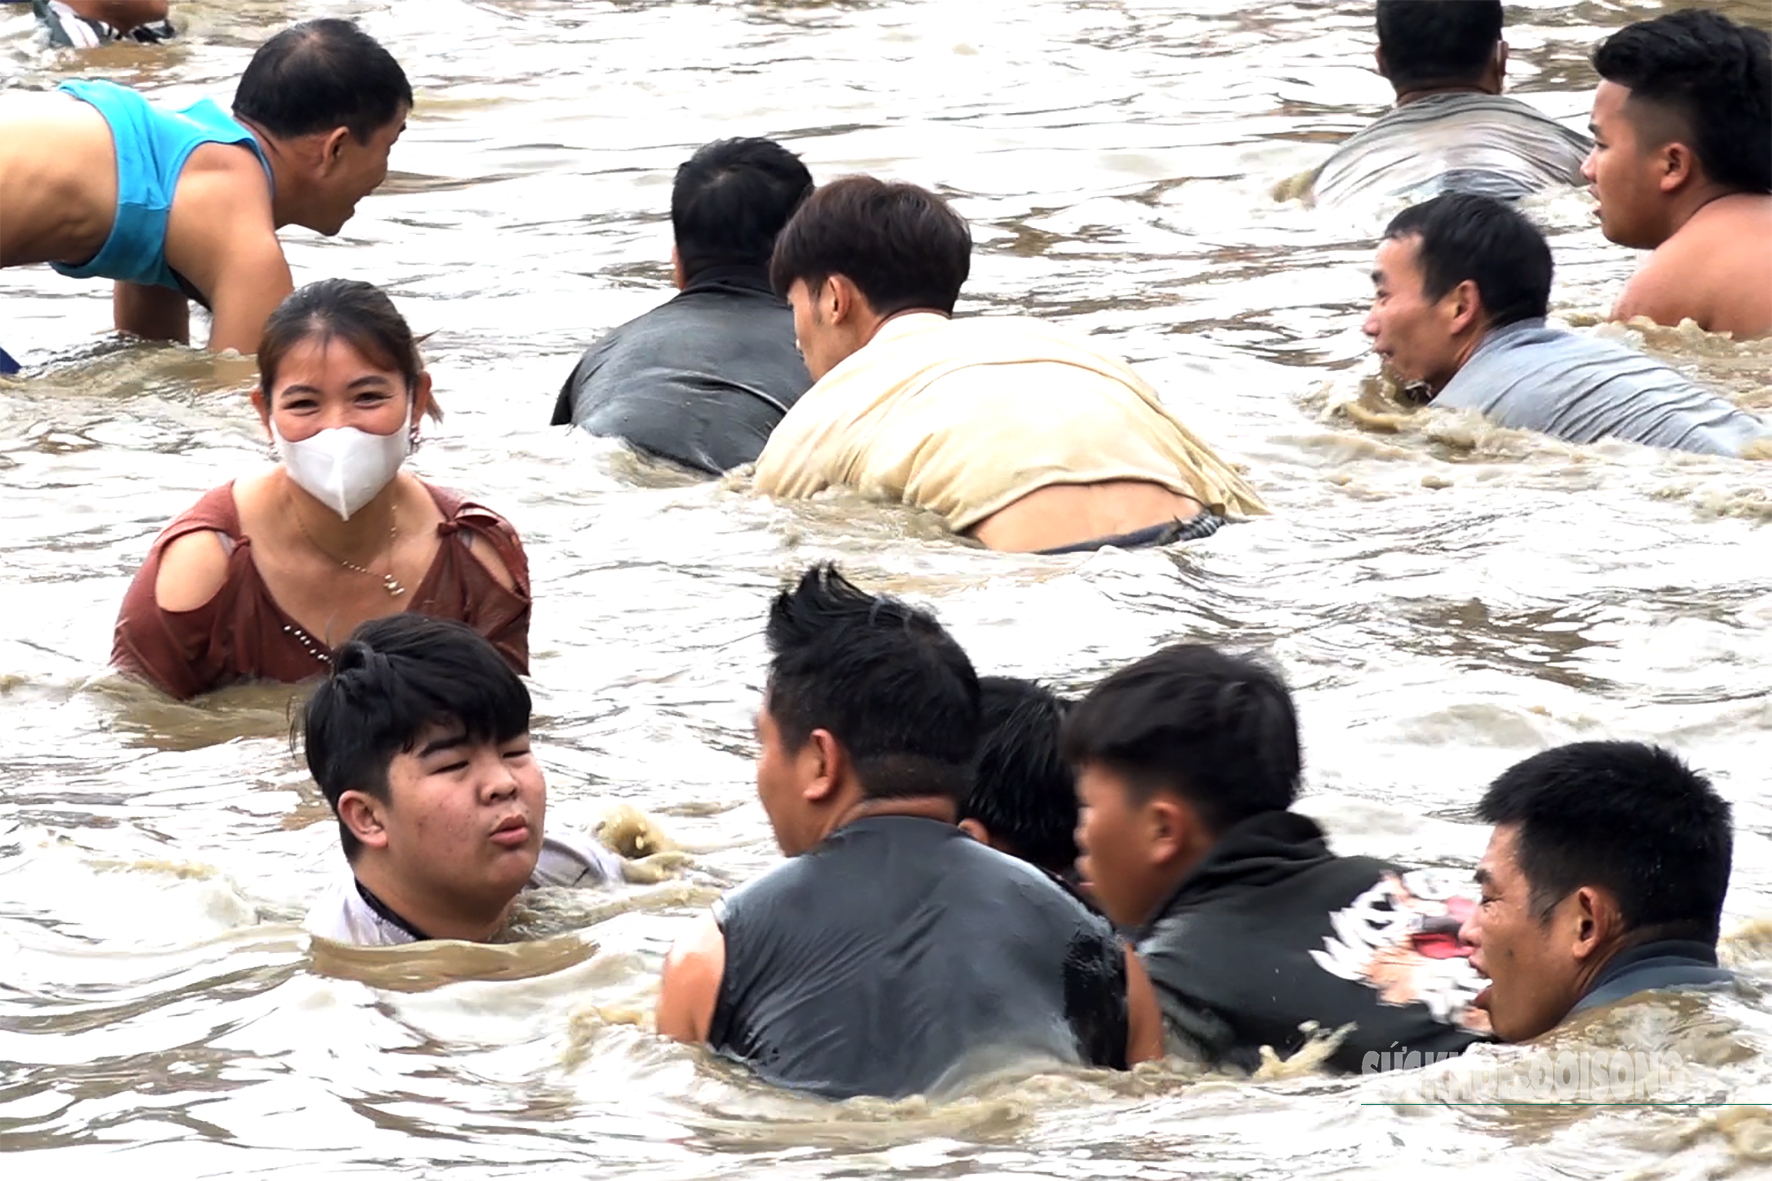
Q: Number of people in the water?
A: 13